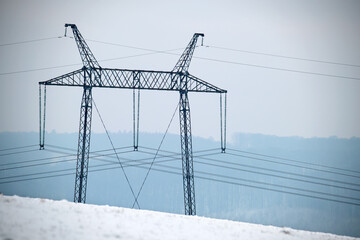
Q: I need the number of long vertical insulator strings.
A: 6